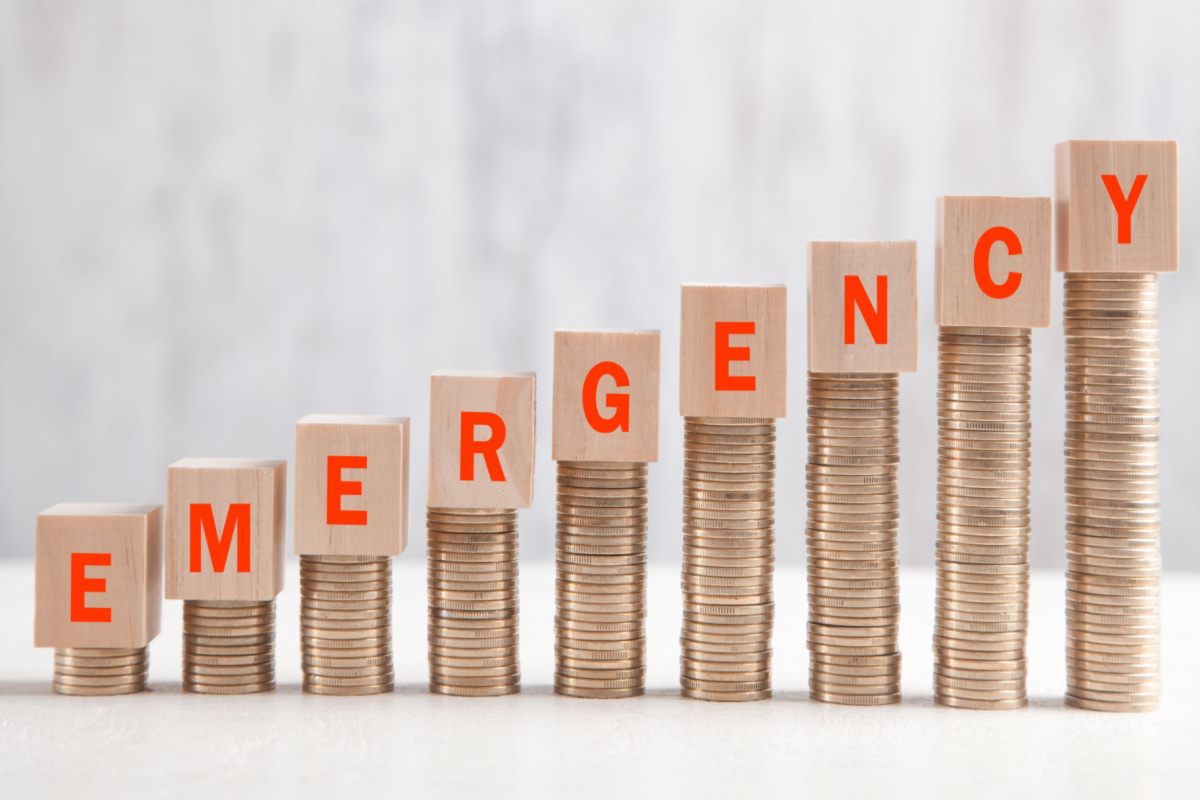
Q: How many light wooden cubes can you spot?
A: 9